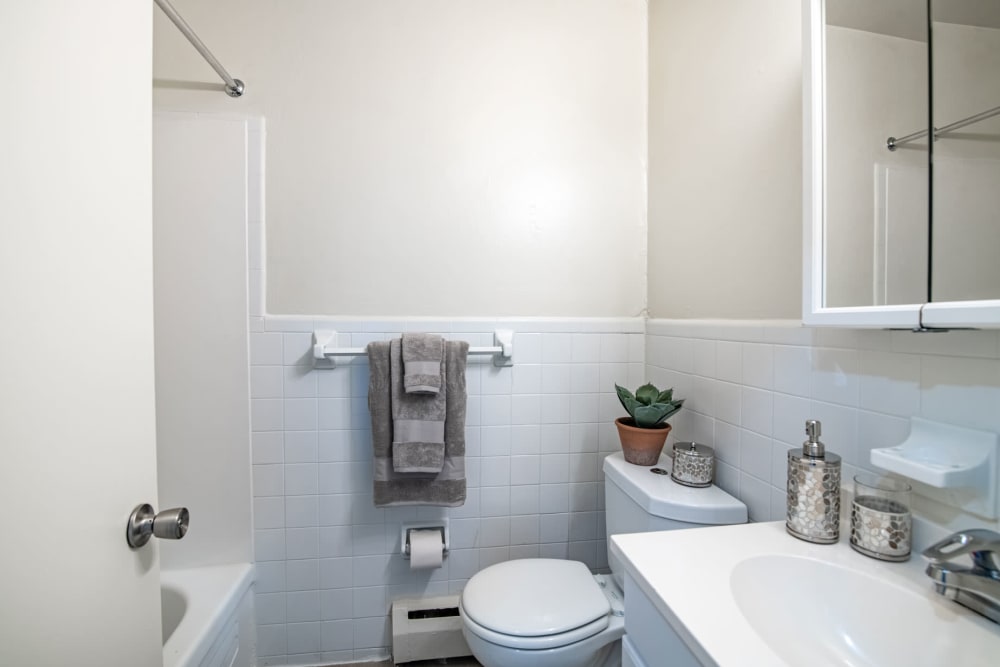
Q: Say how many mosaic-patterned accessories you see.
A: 3